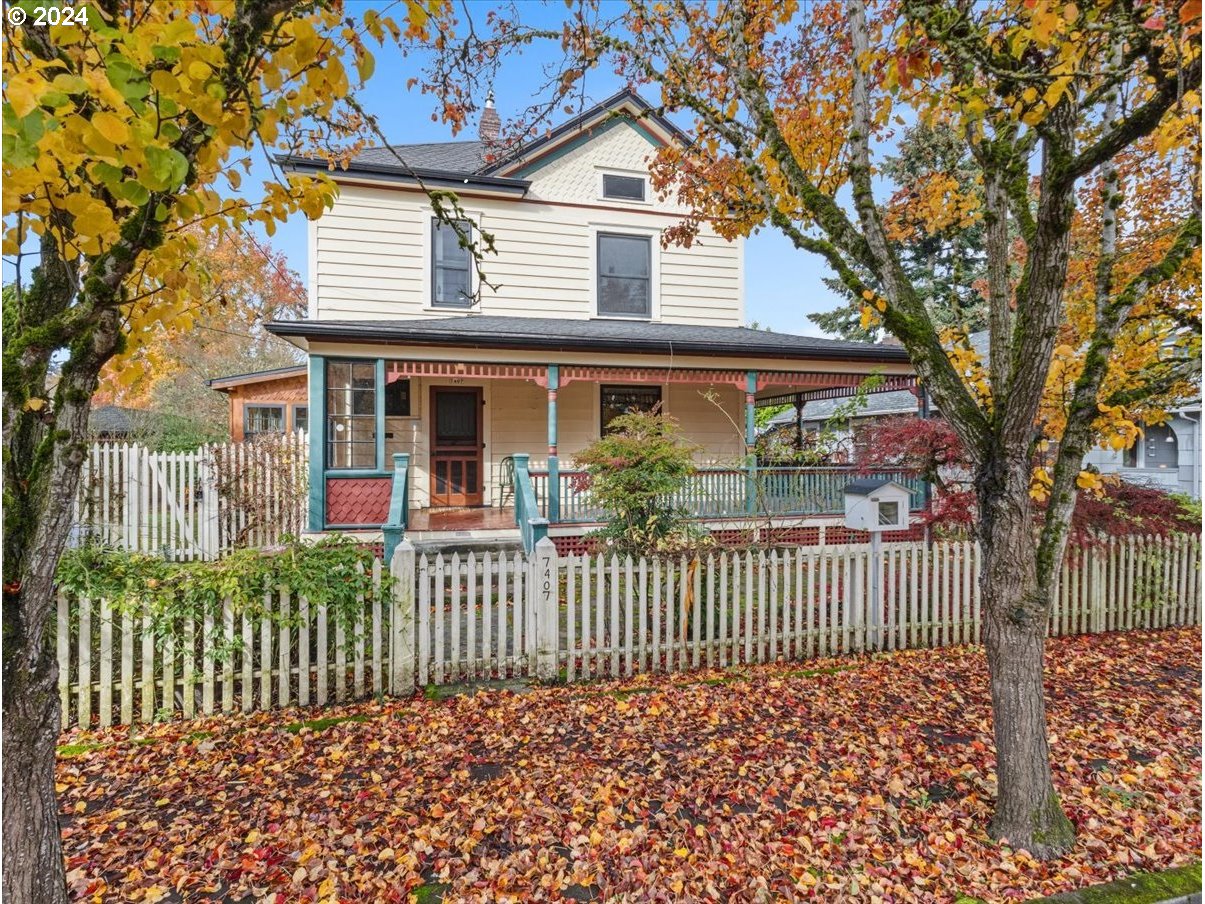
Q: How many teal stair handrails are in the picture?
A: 2